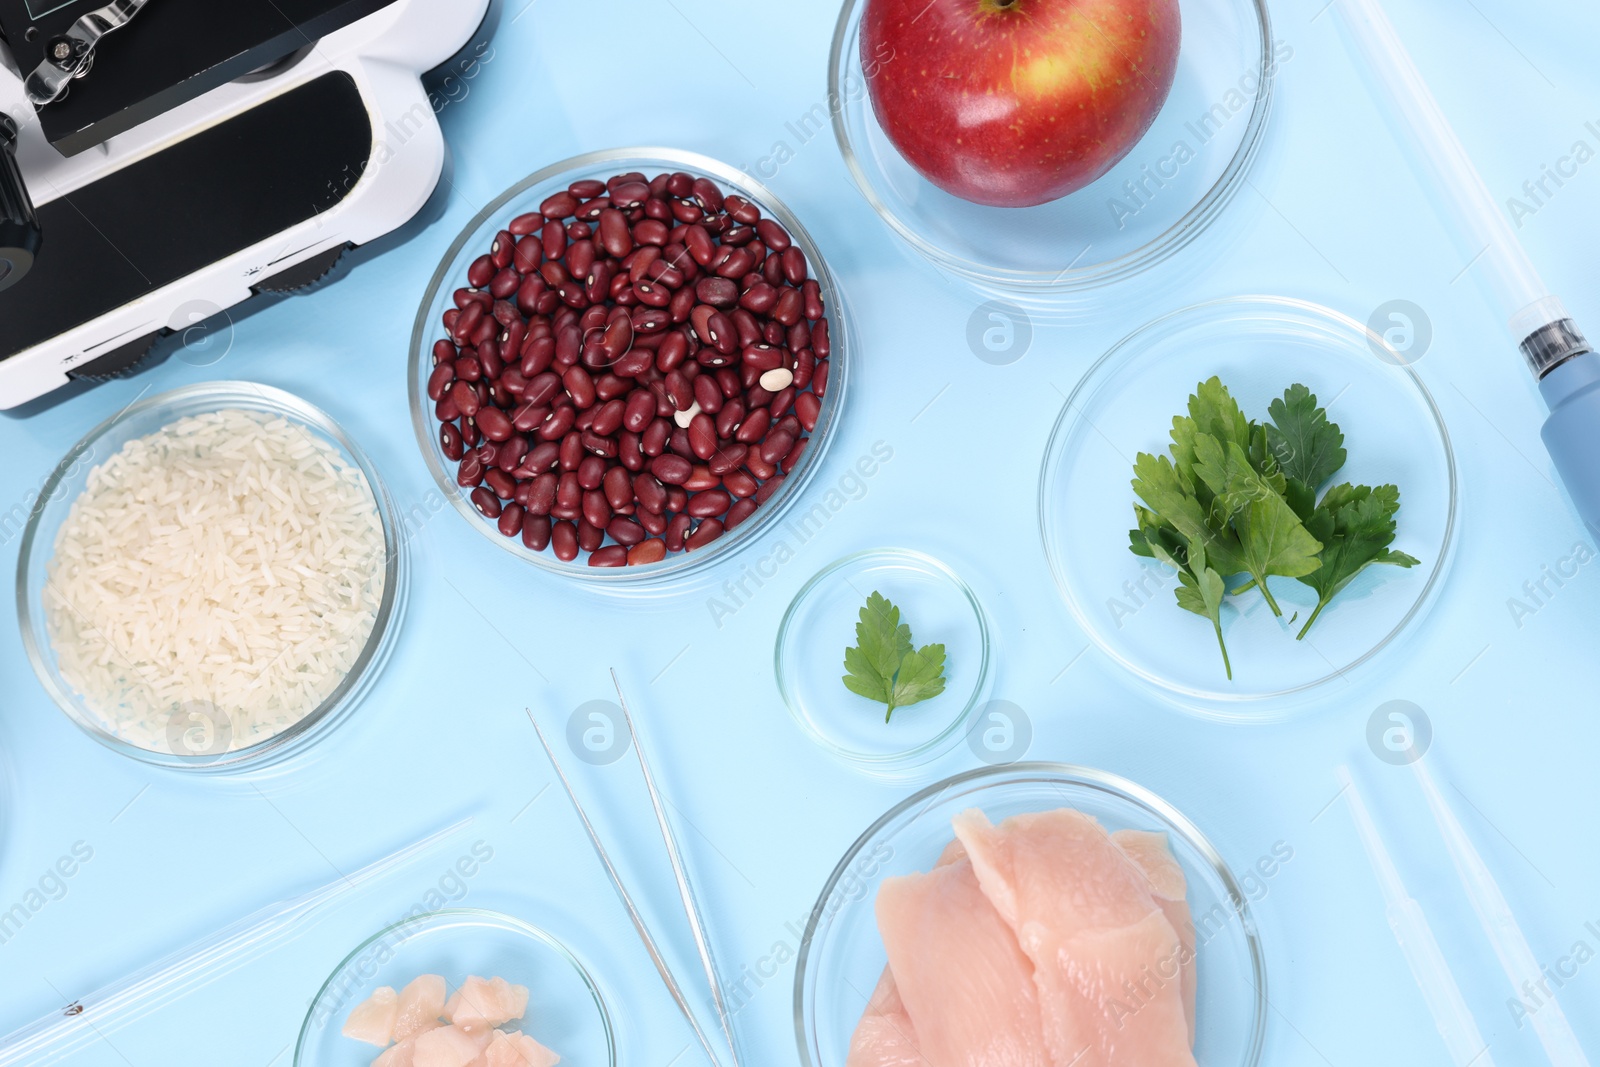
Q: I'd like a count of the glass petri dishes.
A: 7